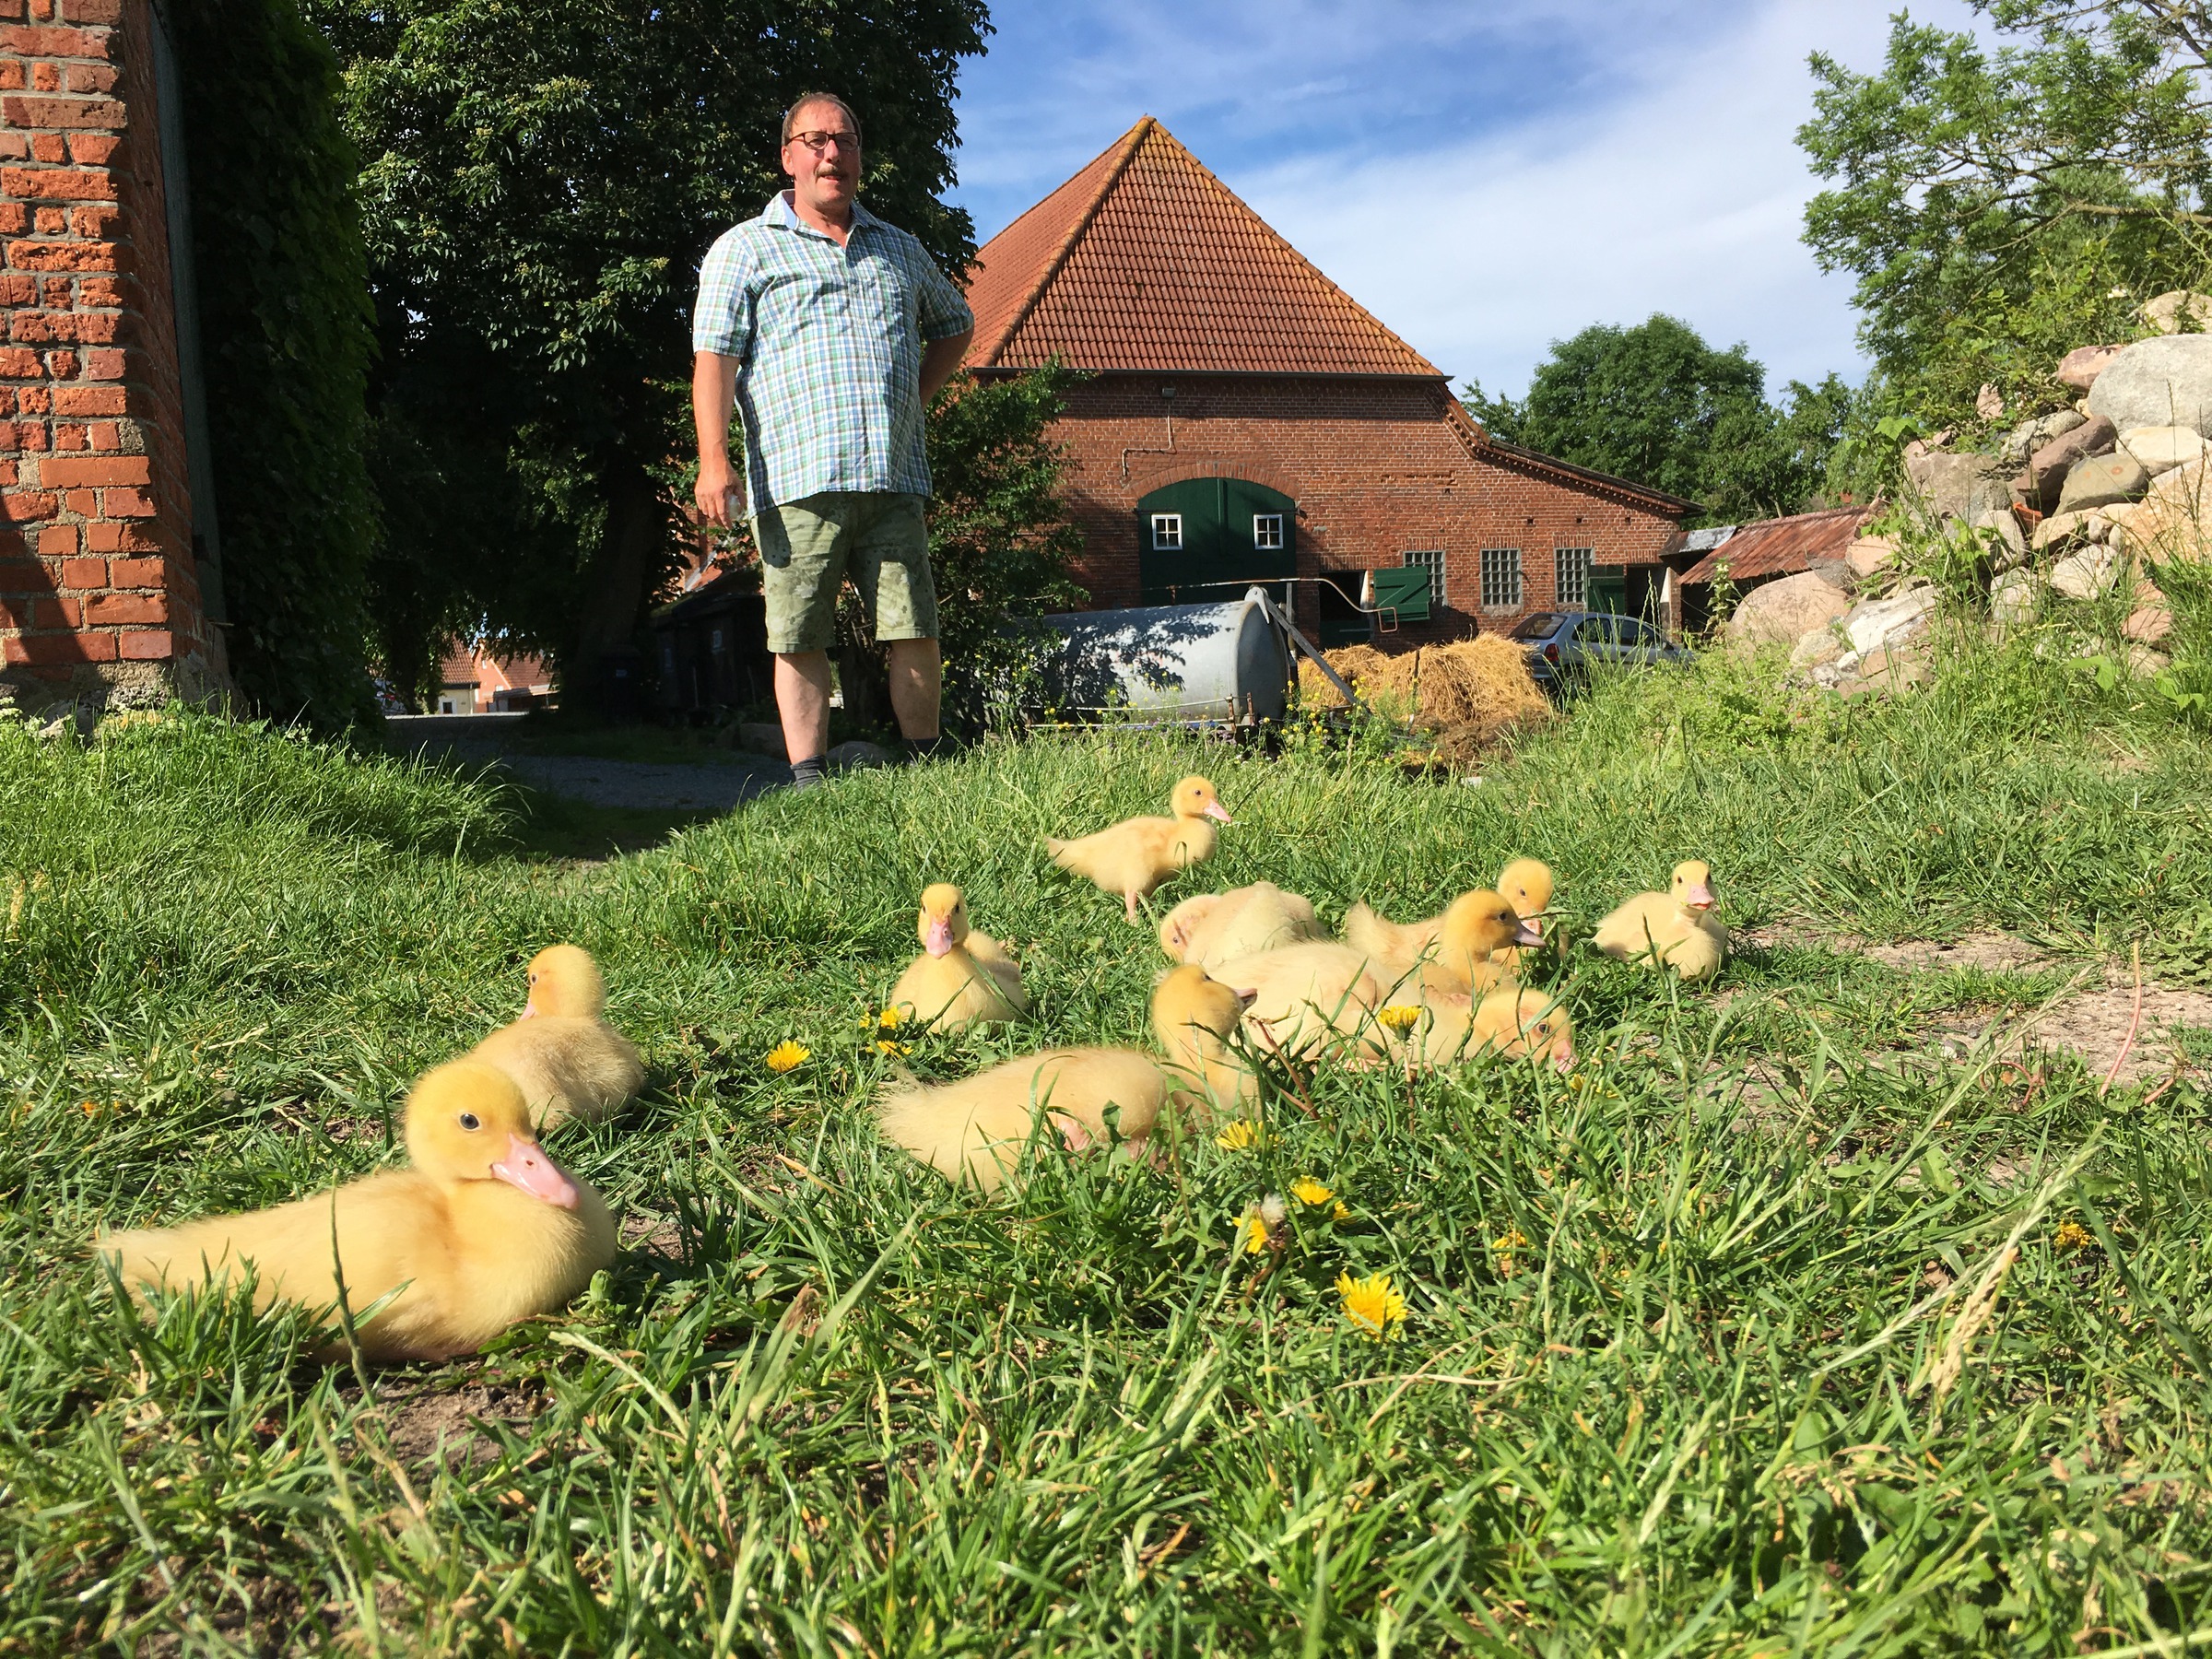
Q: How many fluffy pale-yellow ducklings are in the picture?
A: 10